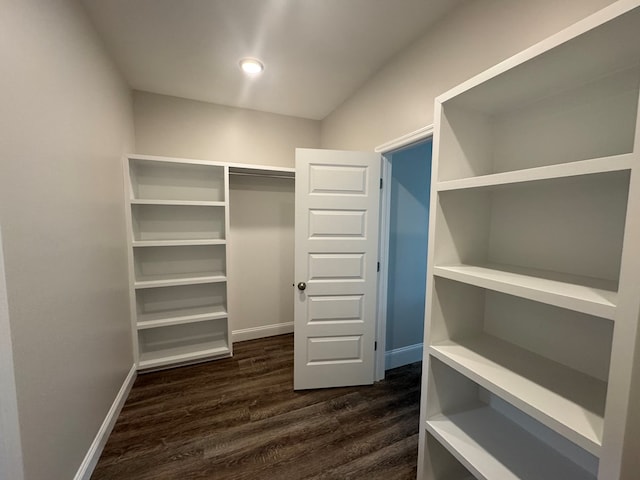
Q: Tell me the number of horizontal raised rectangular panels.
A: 5